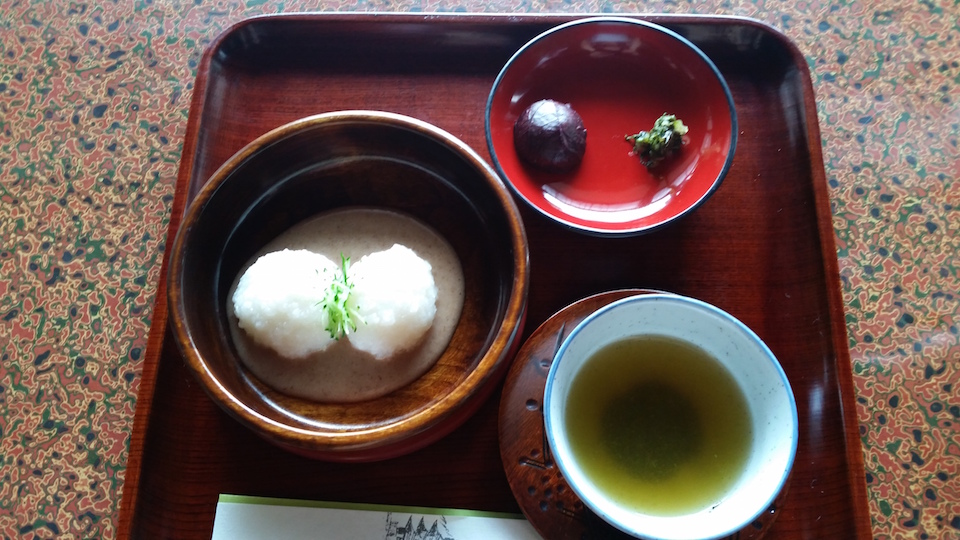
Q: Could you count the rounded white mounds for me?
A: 2